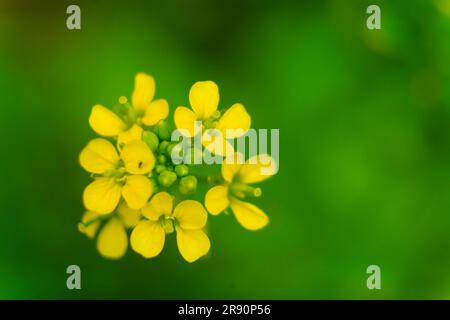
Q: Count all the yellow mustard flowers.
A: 6